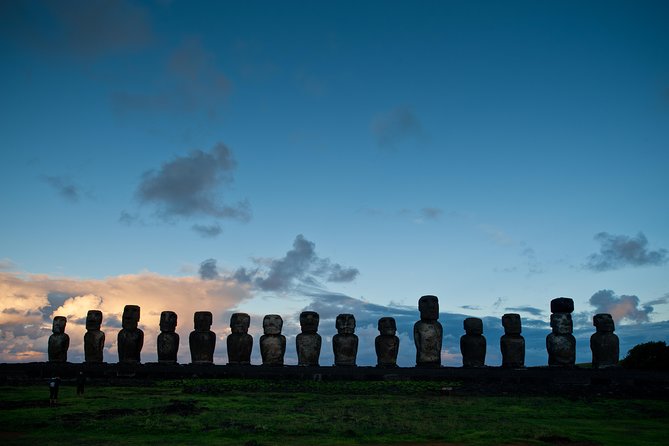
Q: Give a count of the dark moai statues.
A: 15